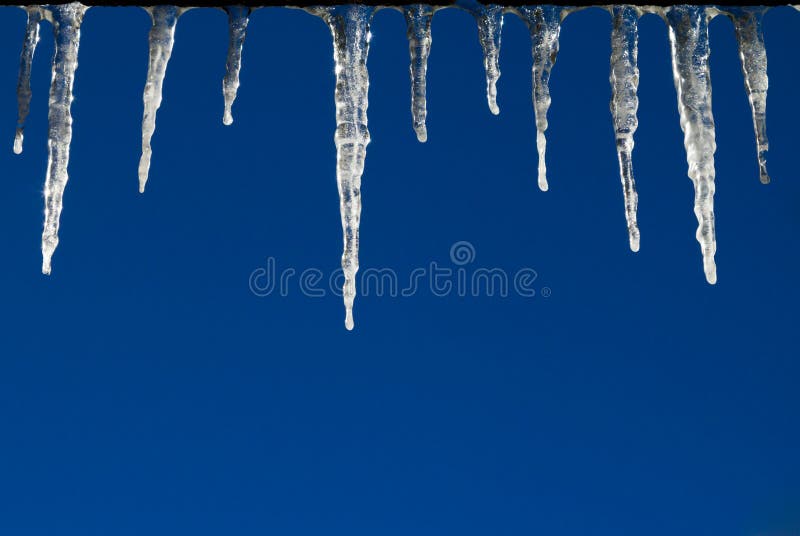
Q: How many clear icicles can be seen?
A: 11